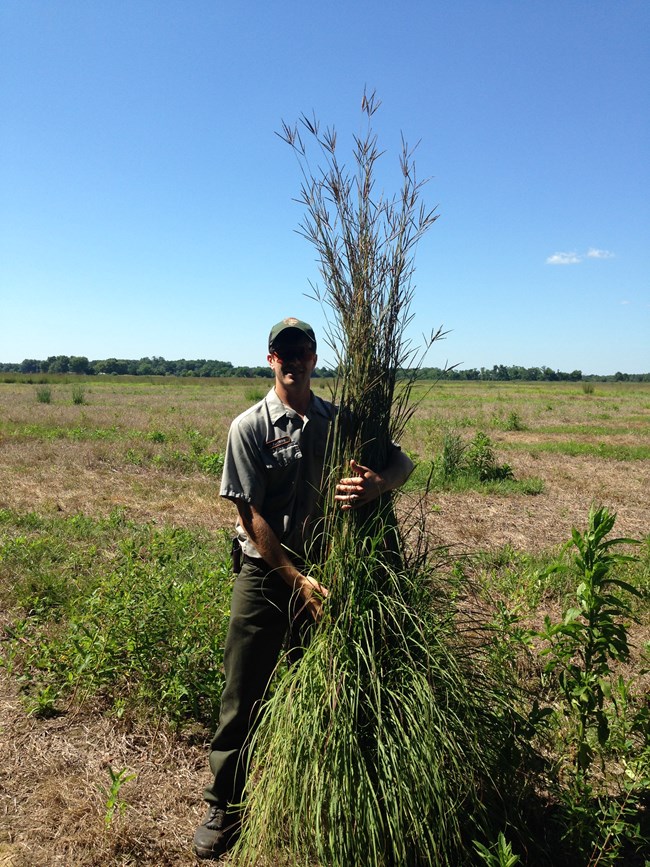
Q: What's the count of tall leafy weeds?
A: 1